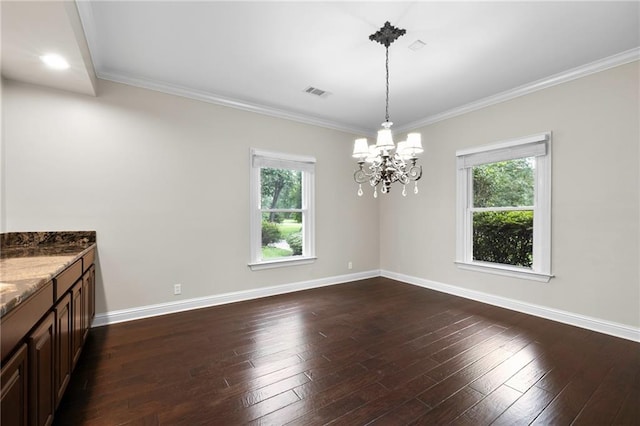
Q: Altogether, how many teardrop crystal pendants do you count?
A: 5